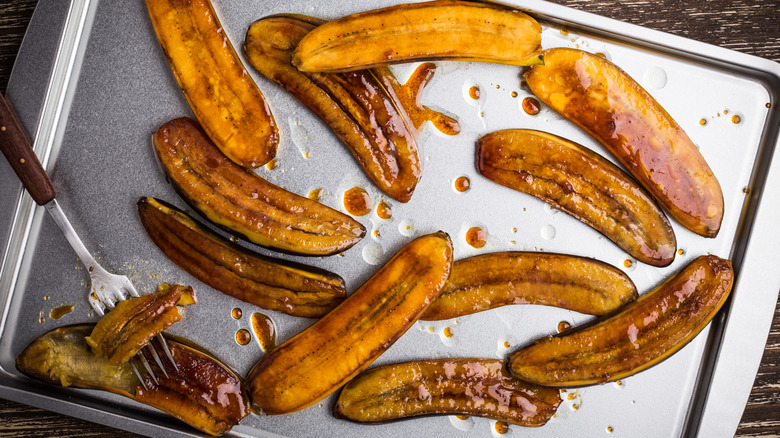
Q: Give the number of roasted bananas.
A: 12